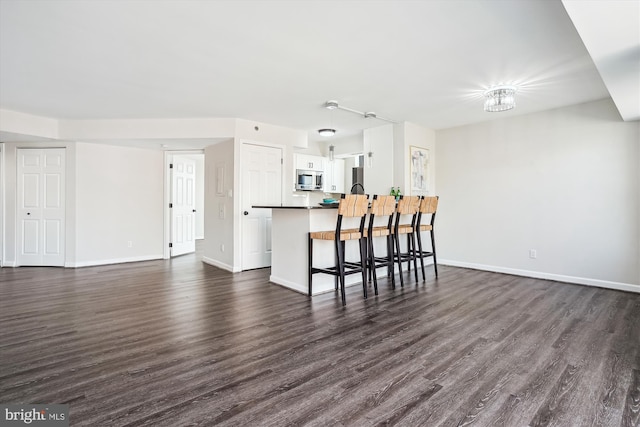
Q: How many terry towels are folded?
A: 0